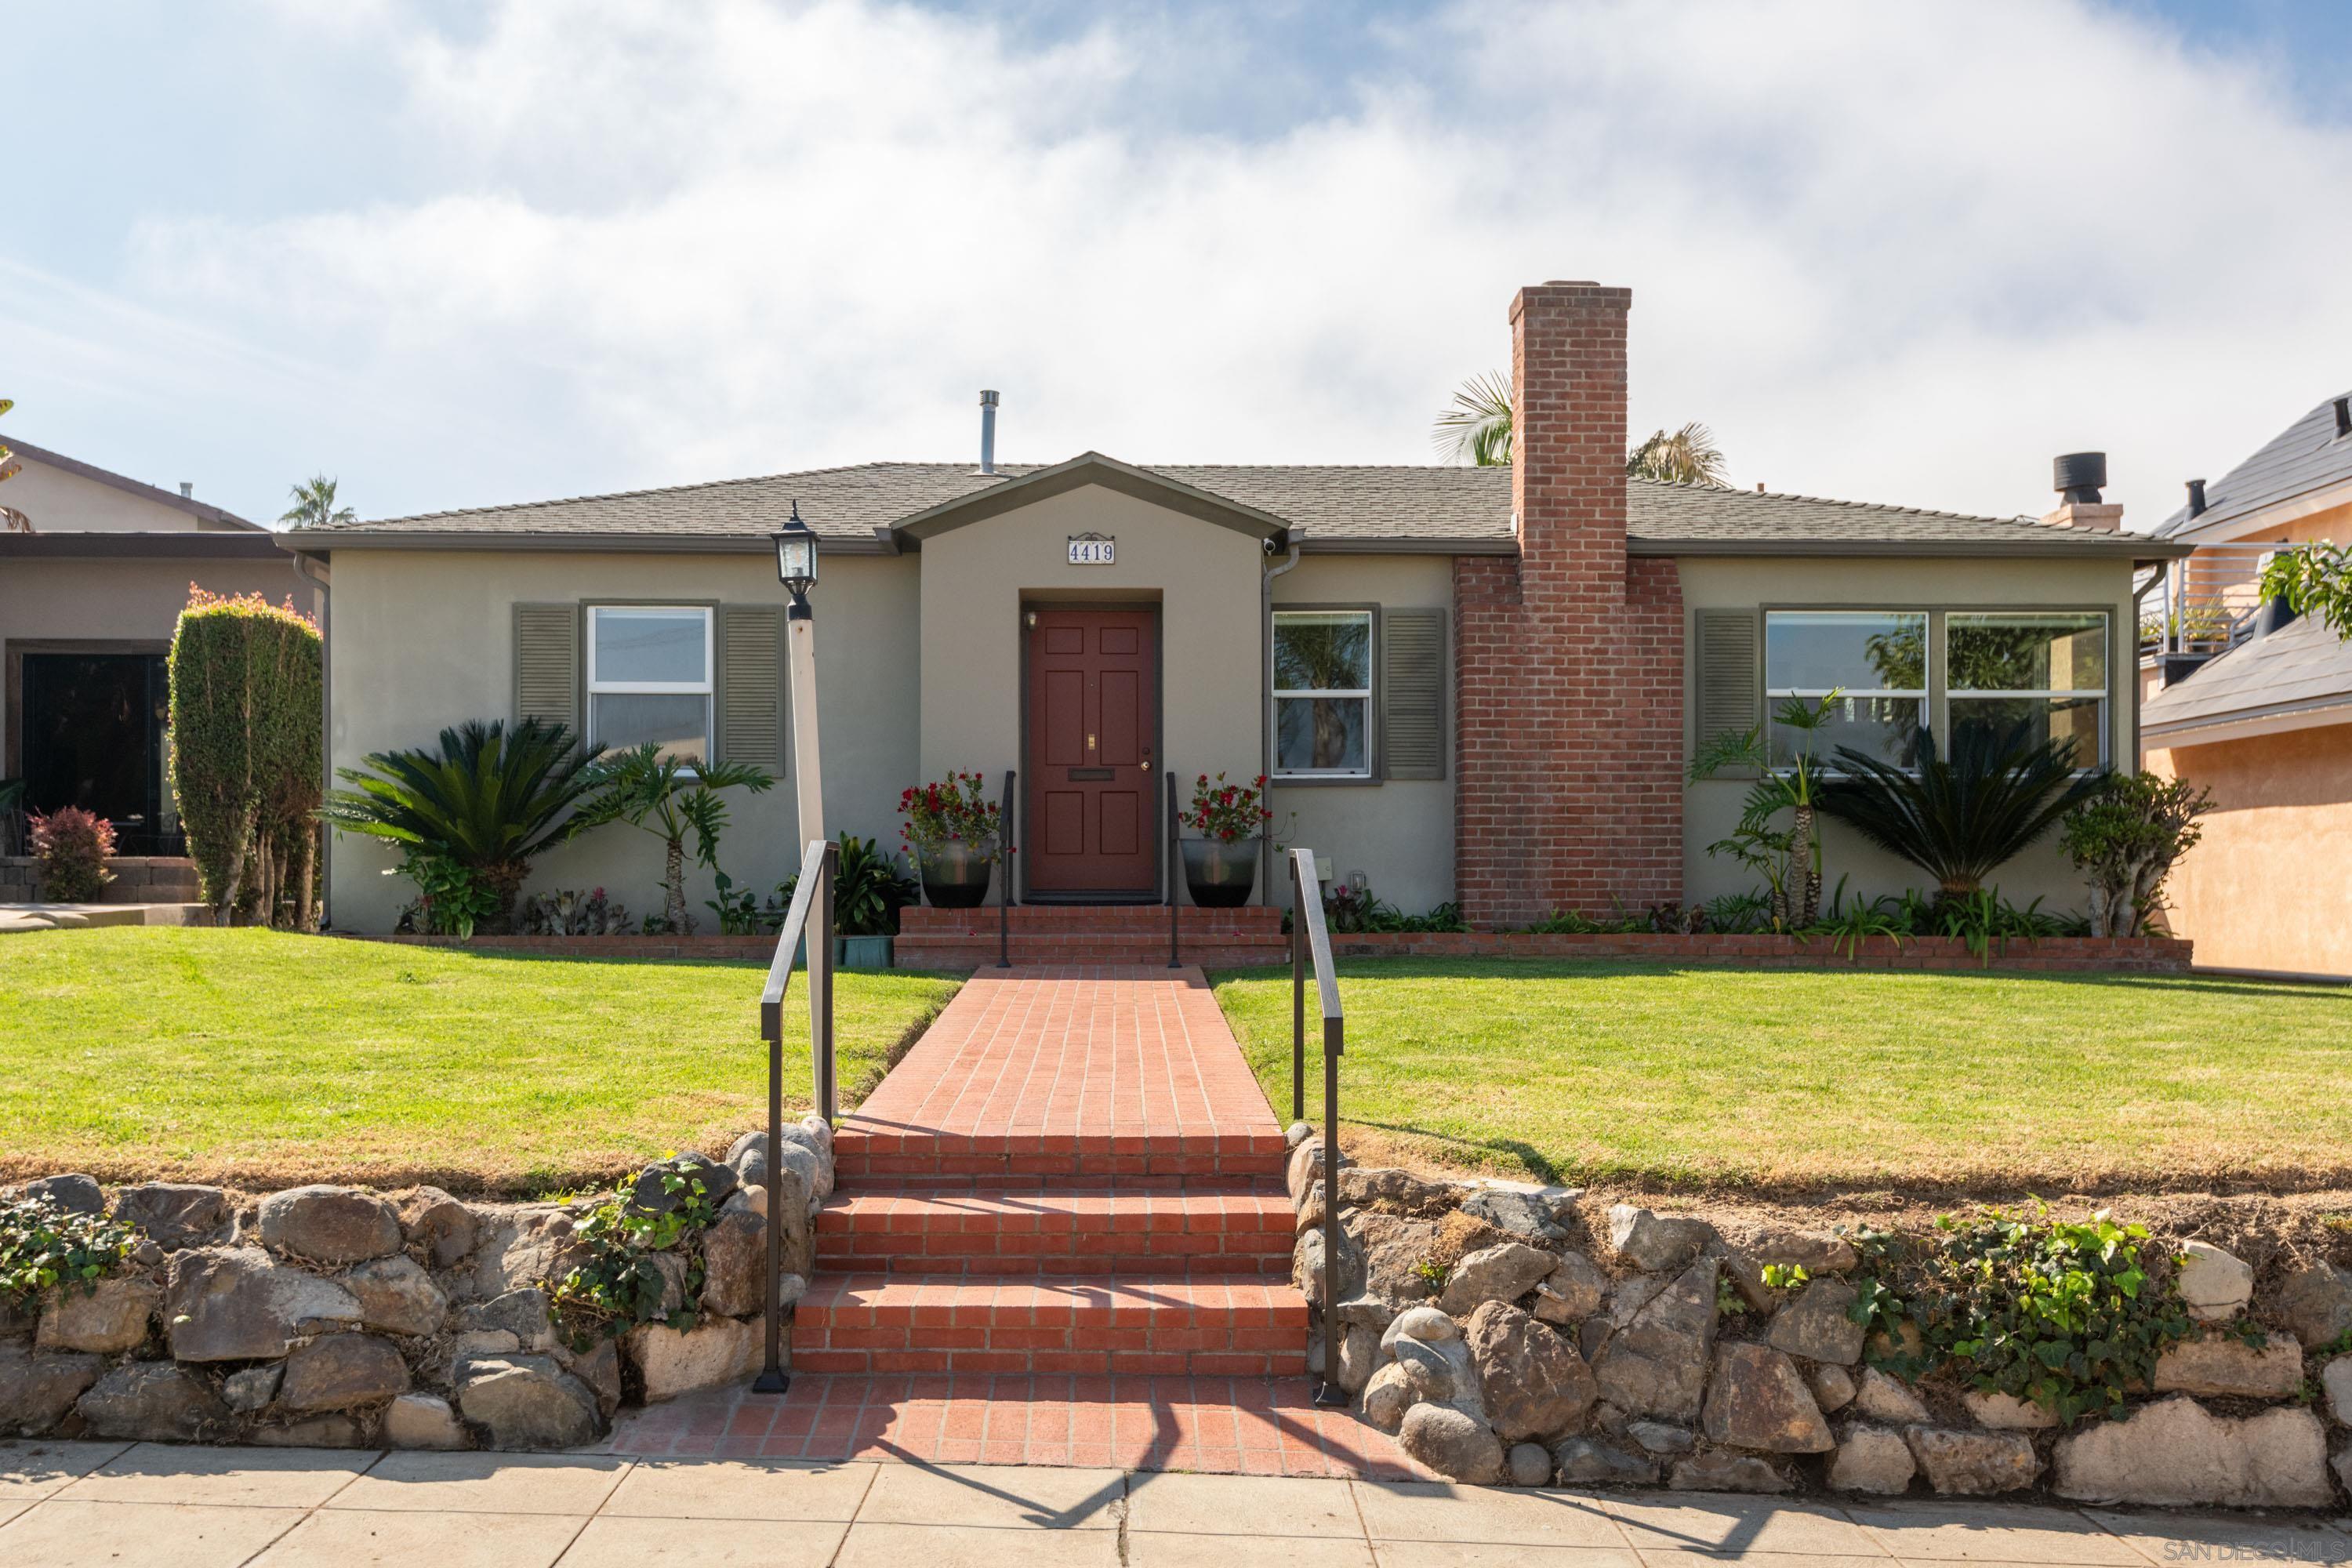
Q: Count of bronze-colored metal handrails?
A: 4